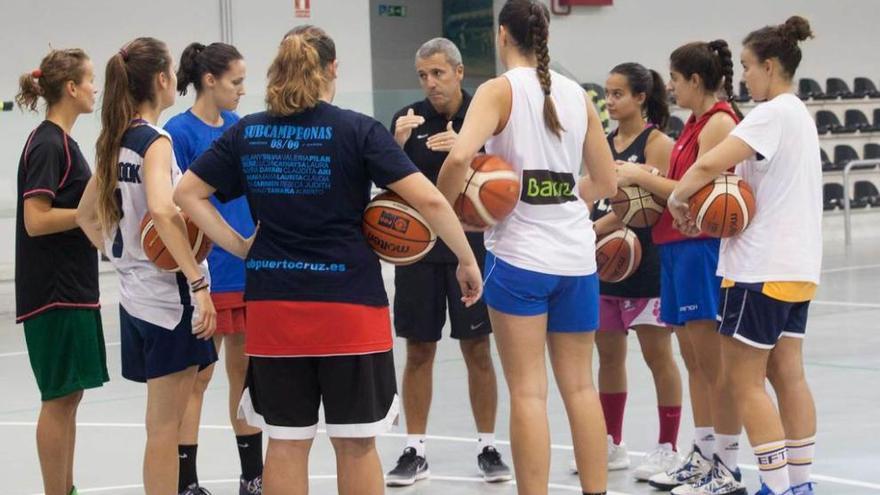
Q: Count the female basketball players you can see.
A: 8